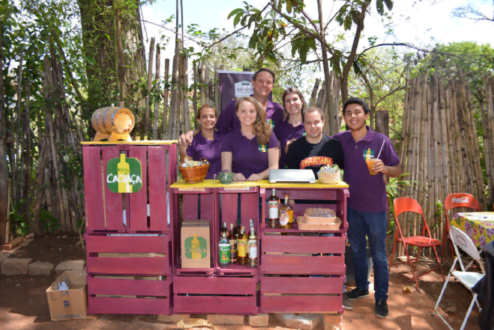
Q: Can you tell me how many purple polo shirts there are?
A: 5